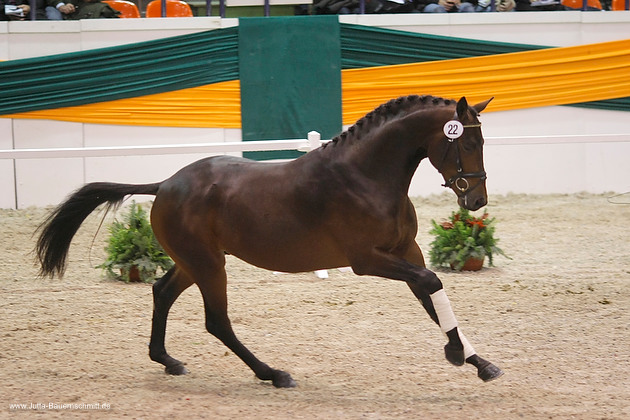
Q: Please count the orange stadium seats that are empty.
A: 4